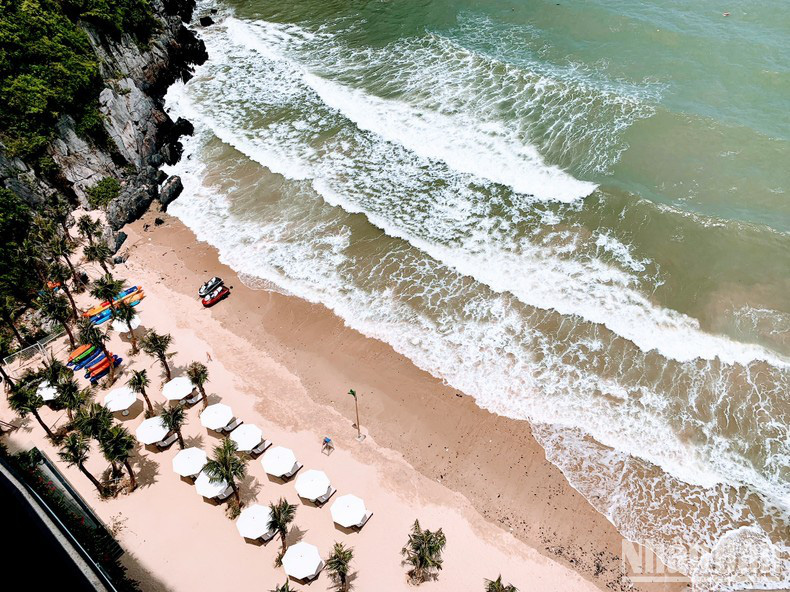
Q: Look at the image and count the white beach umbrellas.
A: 14